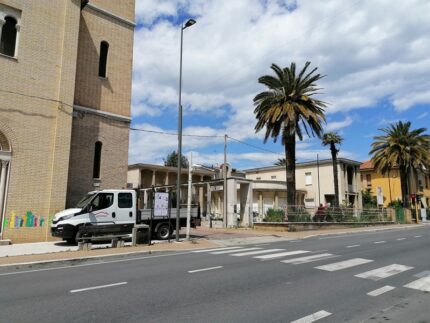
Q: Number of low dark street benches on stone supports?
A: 1